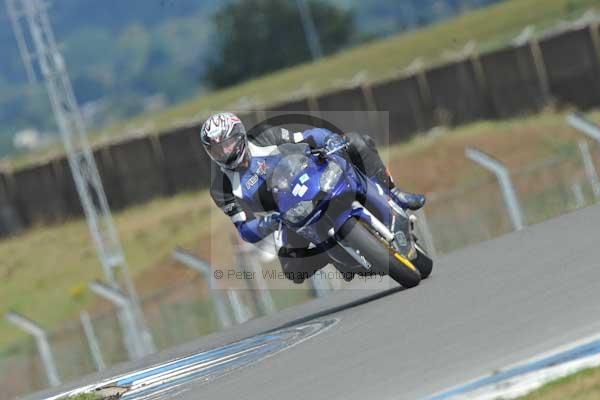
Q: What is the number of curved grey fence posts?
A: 5